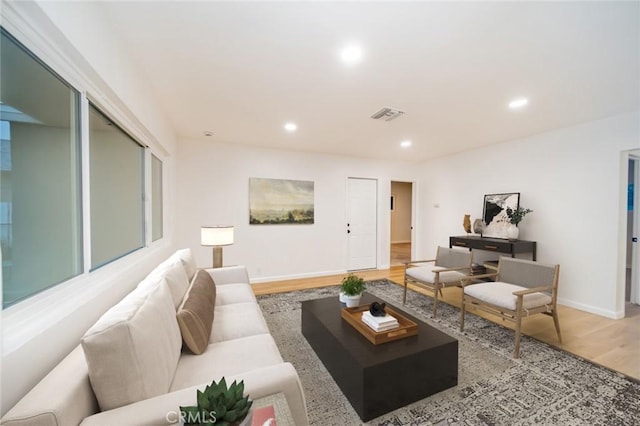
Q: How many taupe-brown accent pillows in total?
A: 1